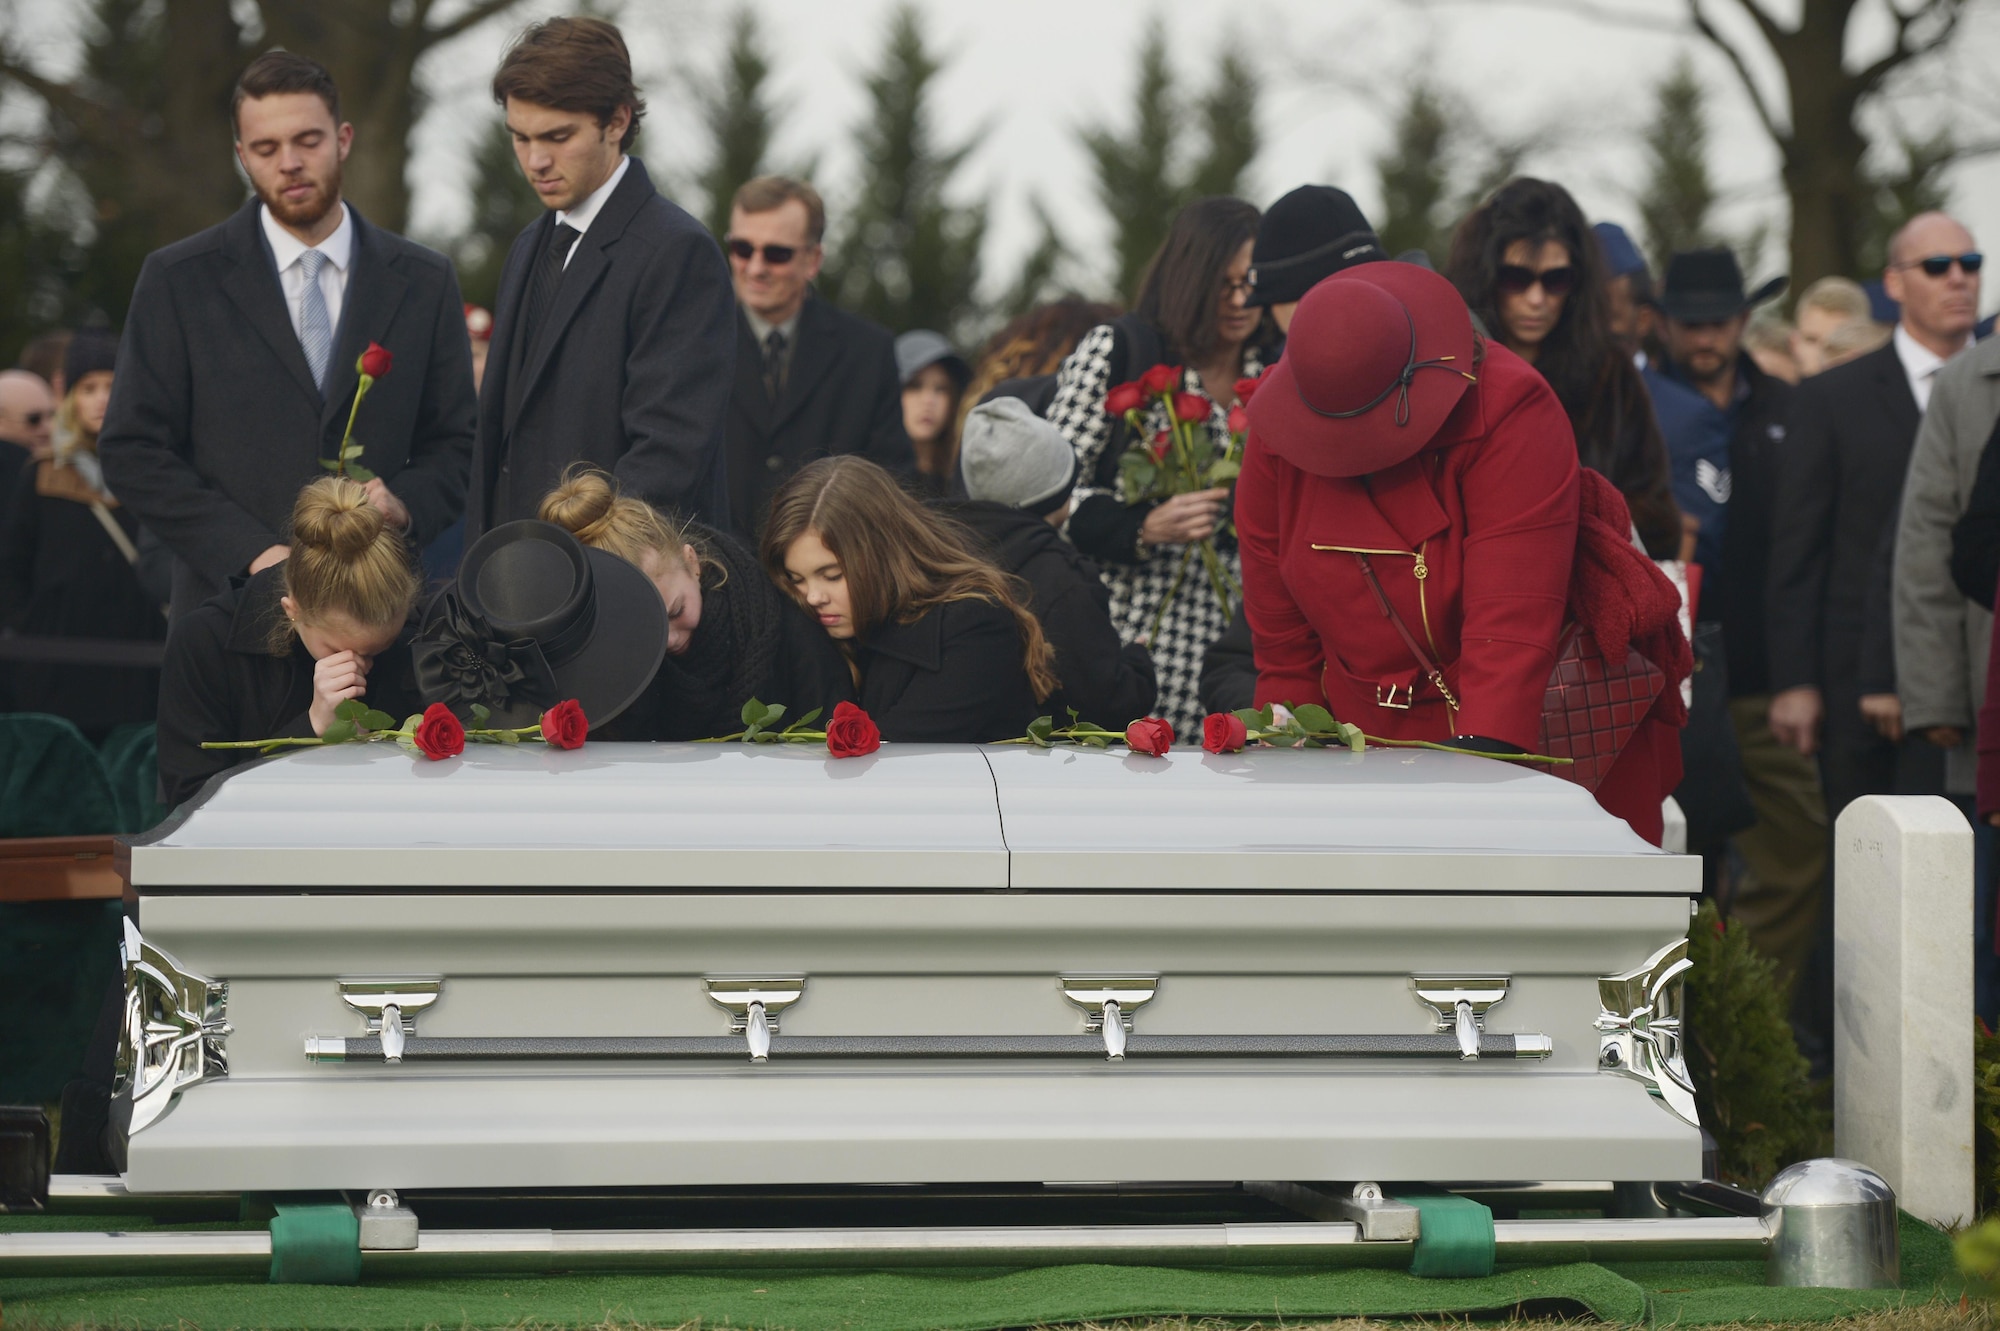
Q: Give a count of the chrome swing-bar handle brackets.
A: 4